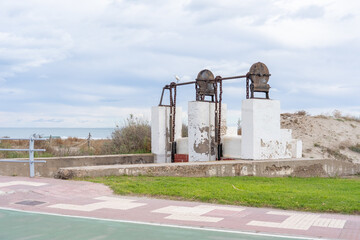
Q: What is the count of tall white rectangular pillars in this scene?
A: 3